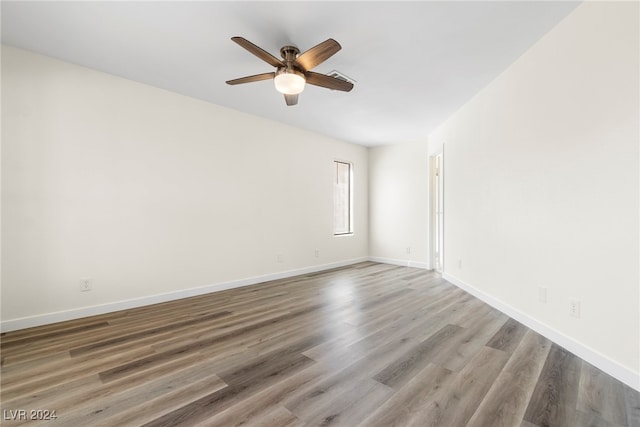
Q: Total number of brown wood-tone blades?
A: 5